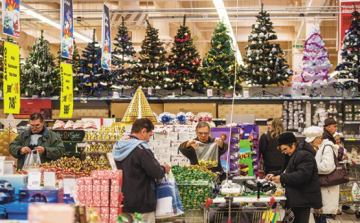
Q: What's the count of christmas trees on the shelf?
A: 11